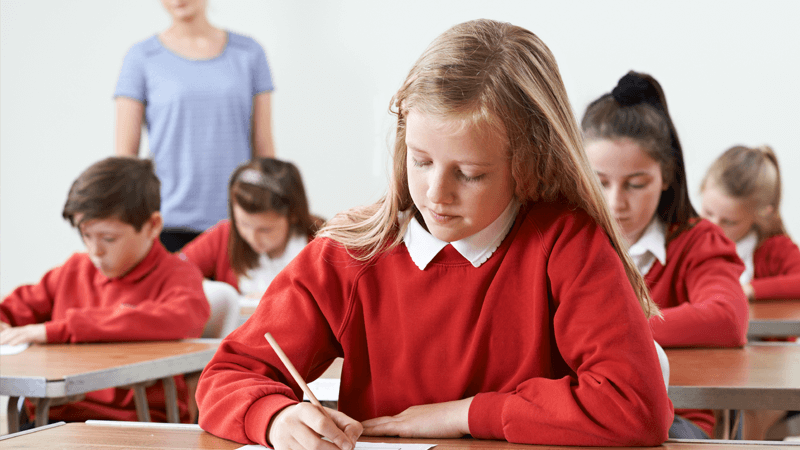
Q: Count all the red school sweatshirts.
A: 5